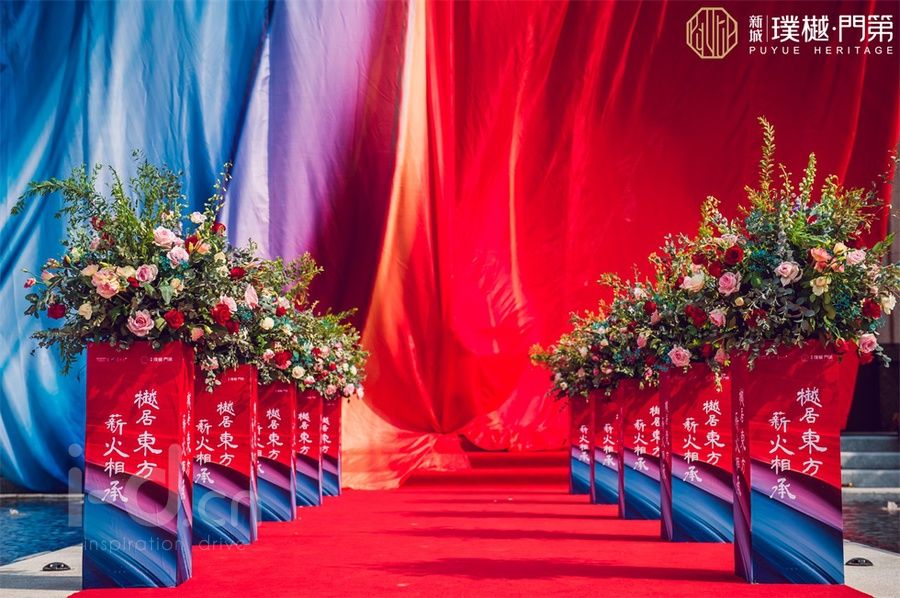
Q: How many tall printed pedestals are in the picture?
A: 10